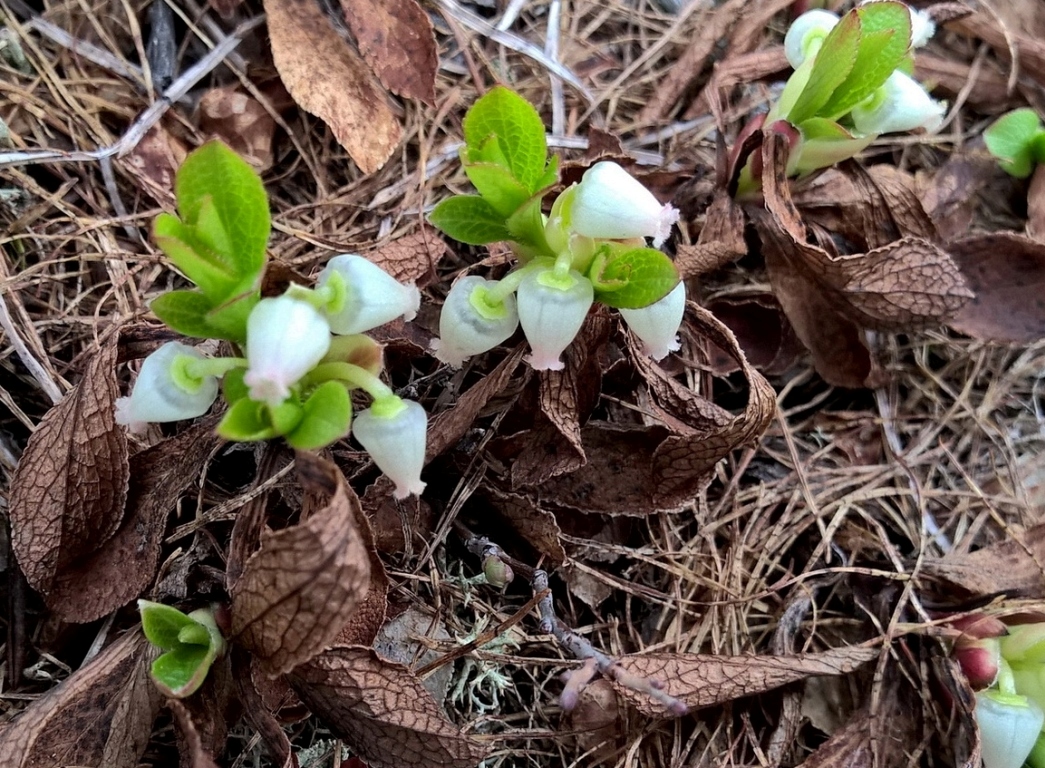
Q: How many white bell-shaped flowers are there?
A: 12